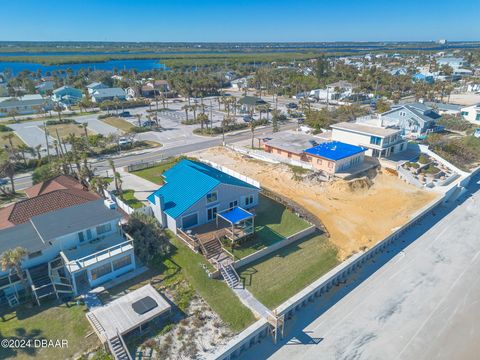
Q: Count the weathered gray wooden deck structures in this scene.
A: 1